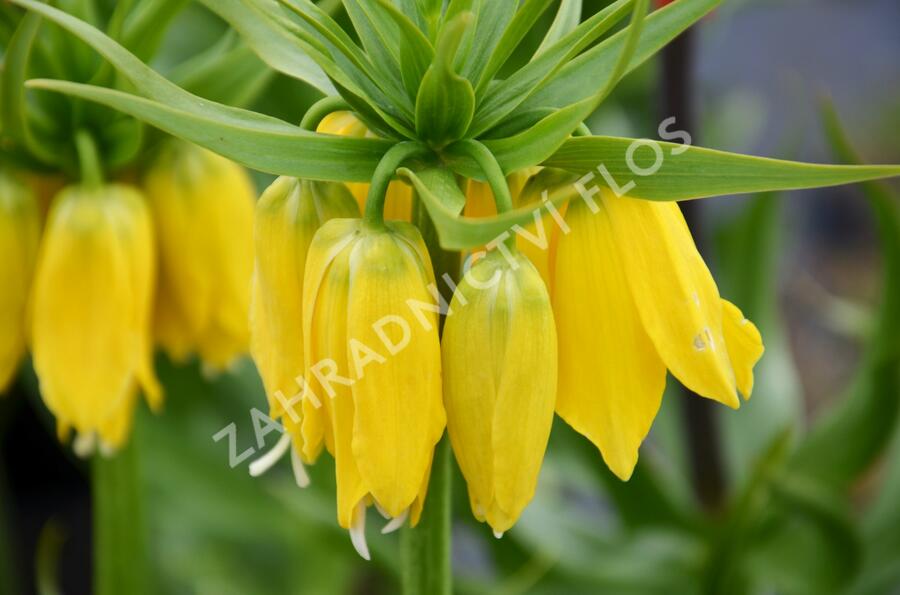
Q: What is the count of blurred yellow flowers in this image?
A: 3